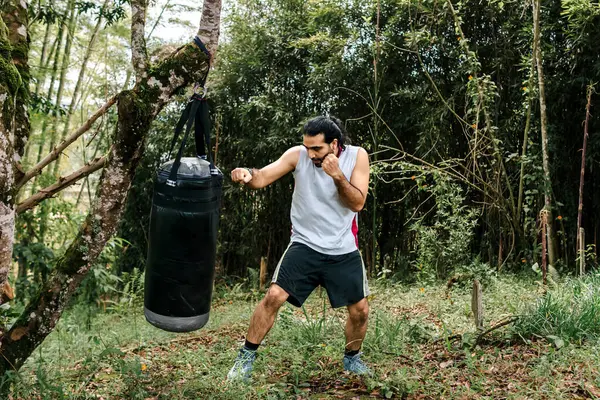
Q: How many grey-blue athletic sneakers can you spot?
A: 2